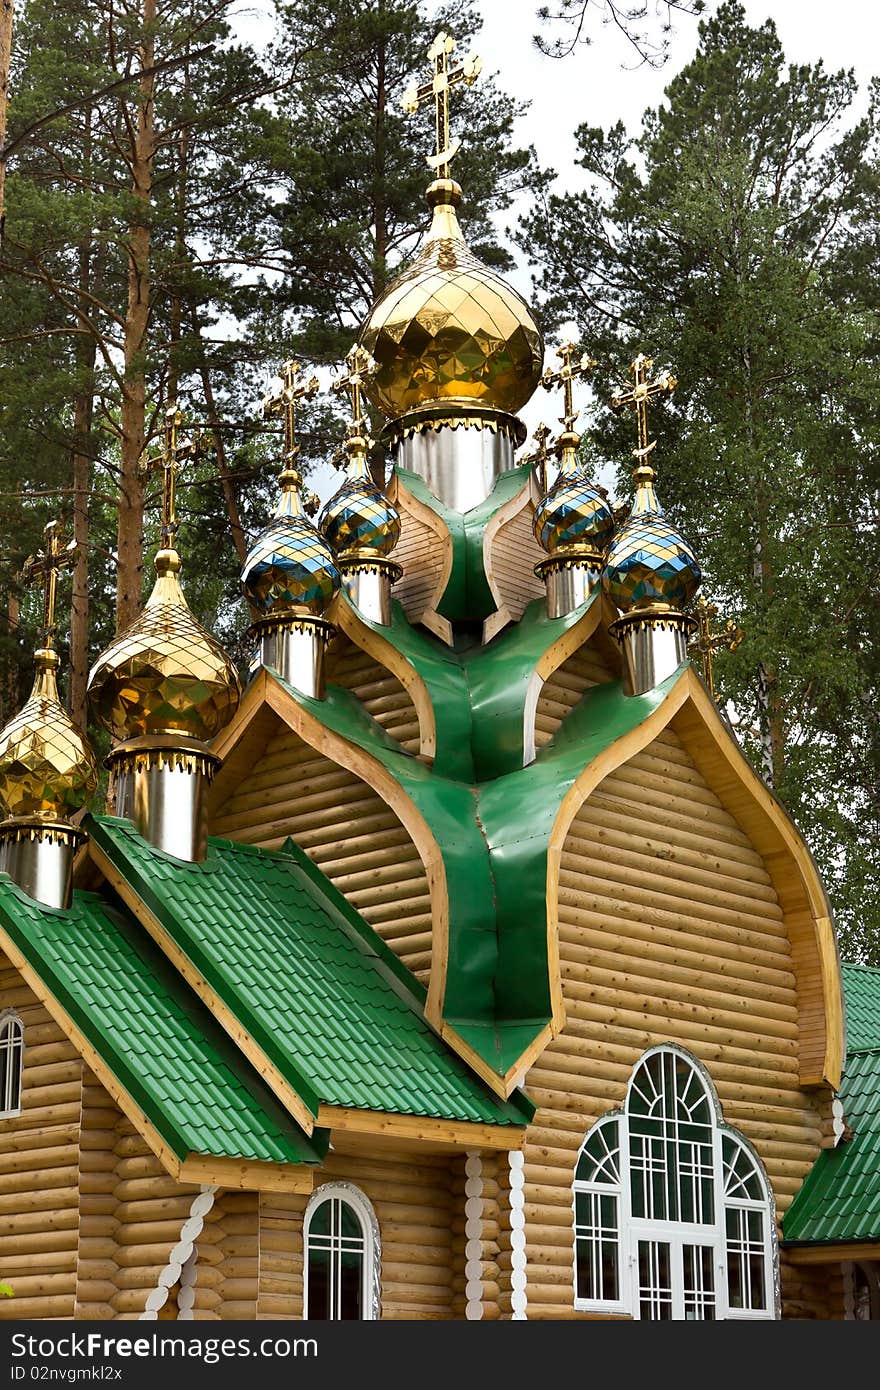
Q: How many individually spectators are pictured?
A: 0